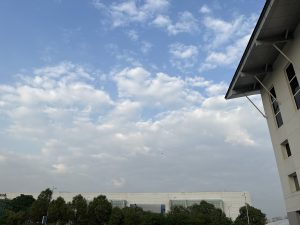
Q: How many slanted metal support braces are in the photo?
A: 3